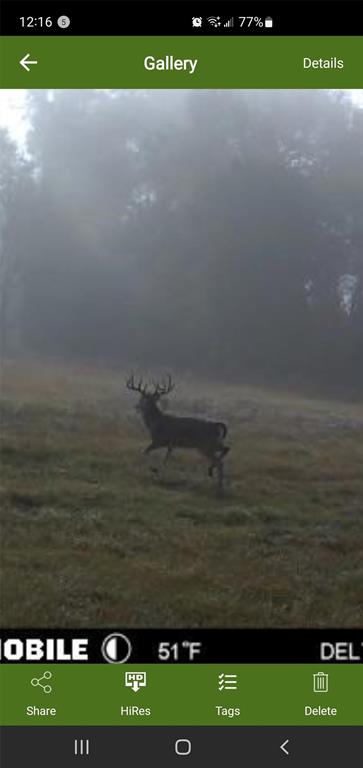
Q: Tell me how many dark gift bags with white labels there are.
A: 0